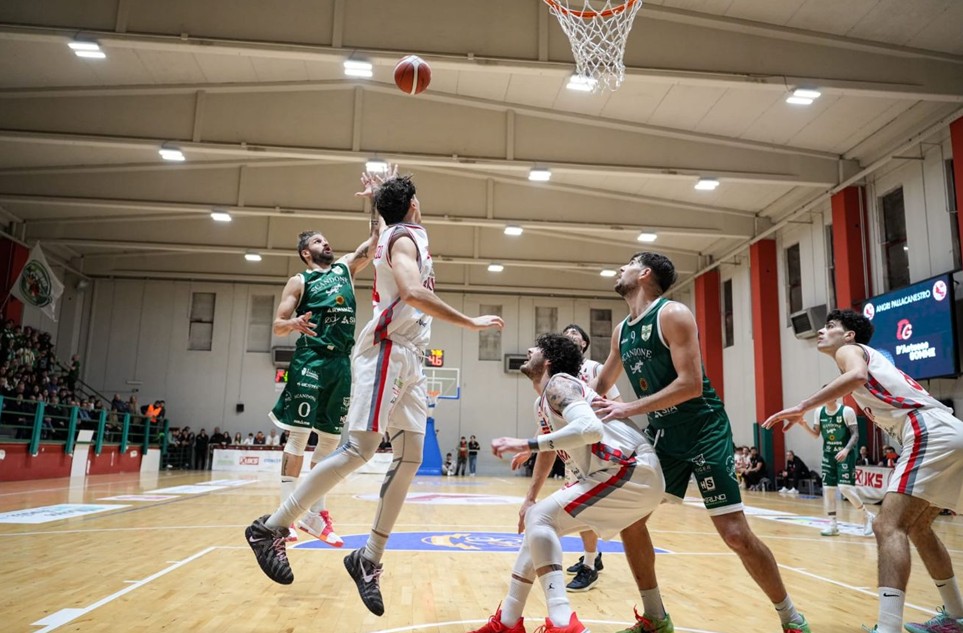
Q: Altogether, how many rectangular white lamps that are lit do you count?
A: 14